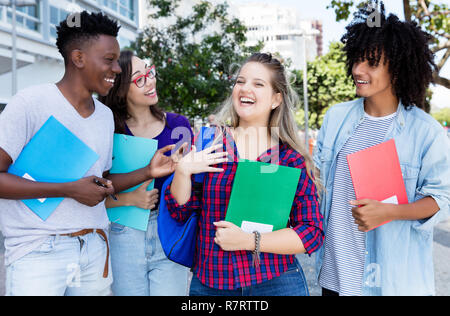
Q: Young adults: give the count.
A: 4